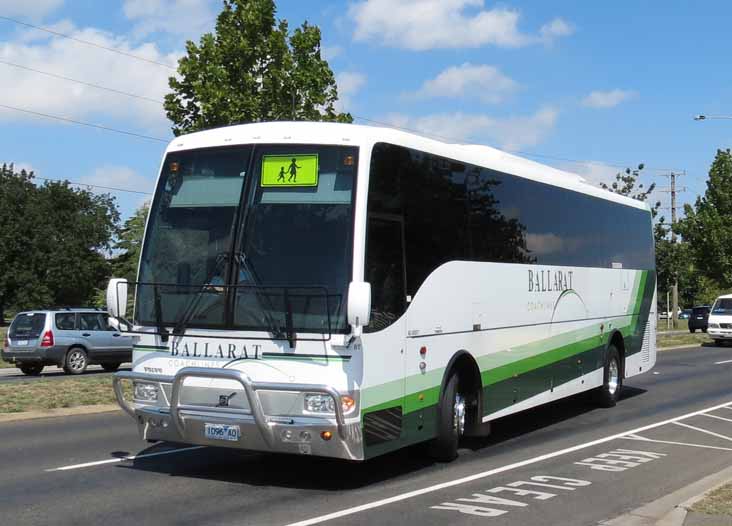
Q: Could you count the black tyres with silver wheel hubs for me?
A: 3